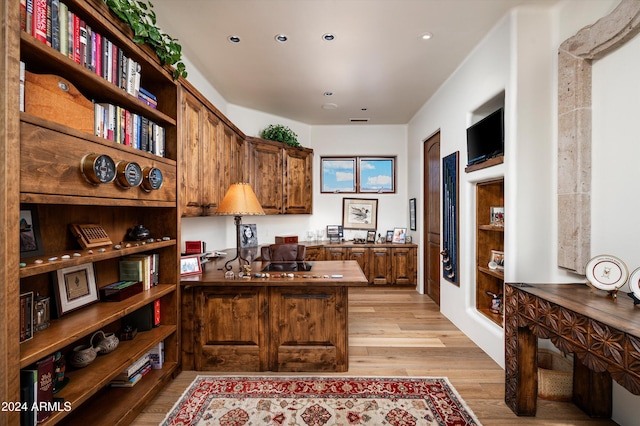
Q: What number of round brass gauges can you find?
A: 3